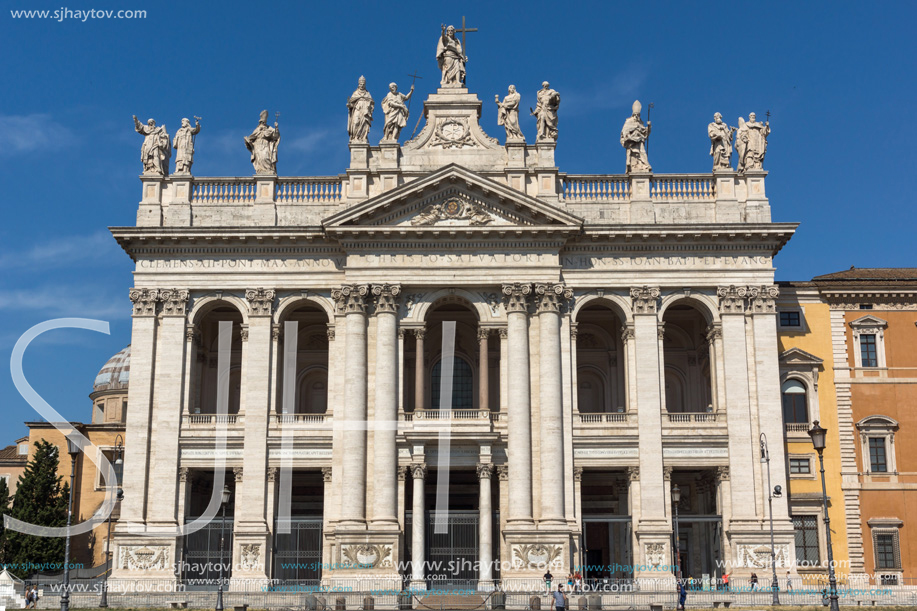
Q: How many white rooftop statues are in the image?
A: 11